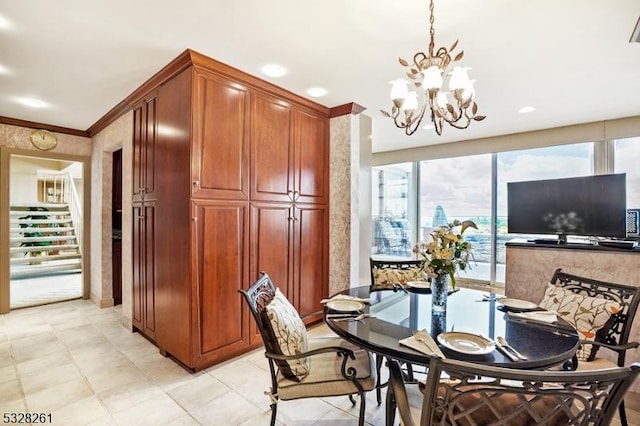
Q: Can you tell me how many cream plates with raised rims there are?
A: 4